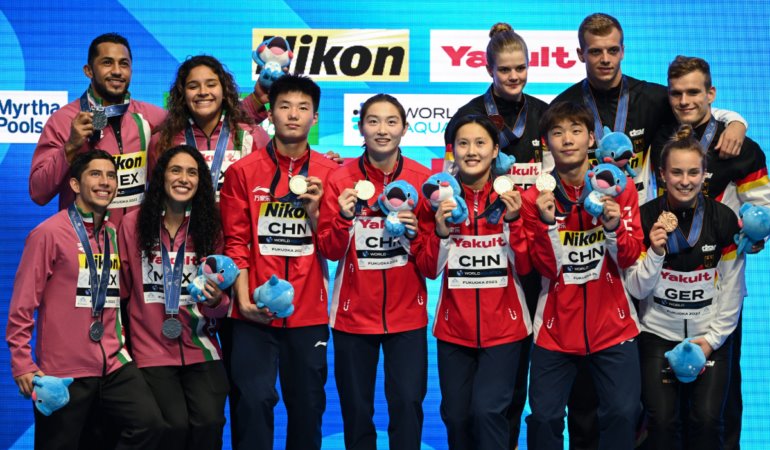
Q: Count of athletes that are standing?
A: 12